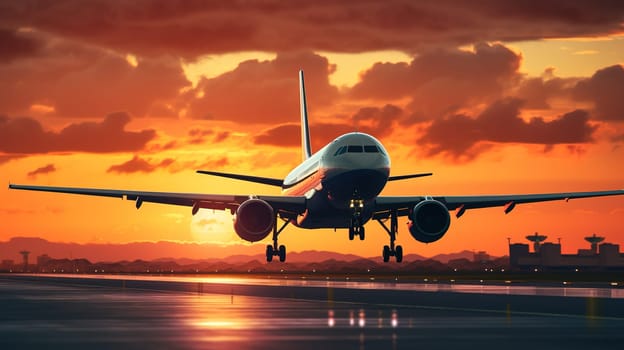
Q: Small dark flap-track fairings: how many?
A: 4